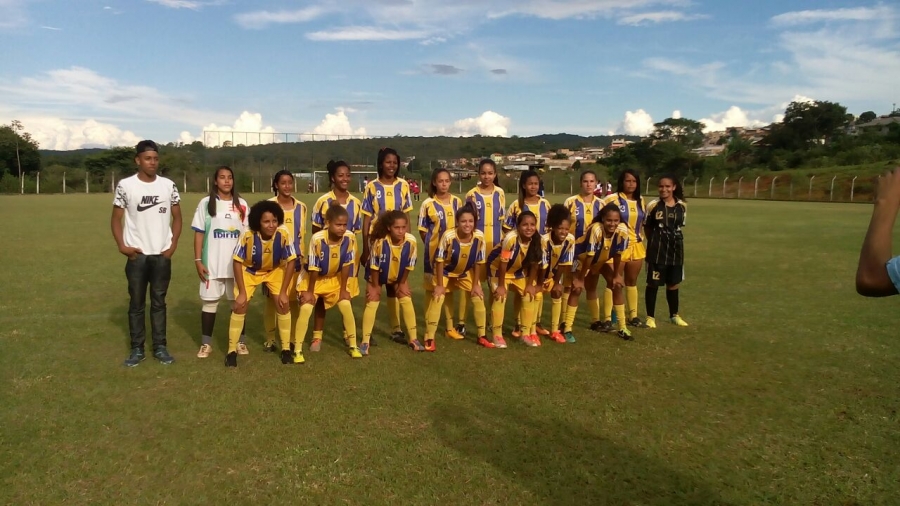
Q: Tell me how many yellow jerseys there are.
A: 15